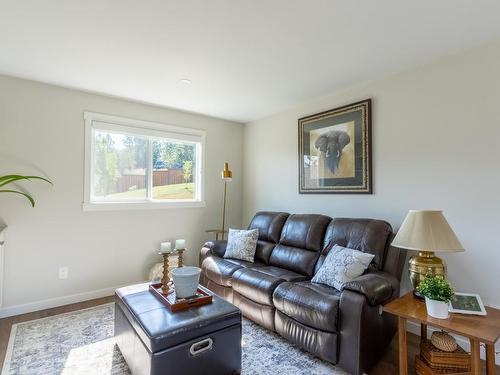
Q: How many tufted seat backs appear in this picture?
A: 3